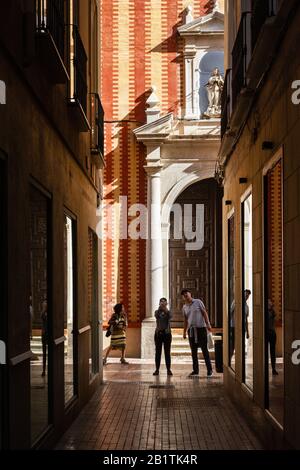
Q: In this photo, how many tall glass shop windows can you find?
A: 6